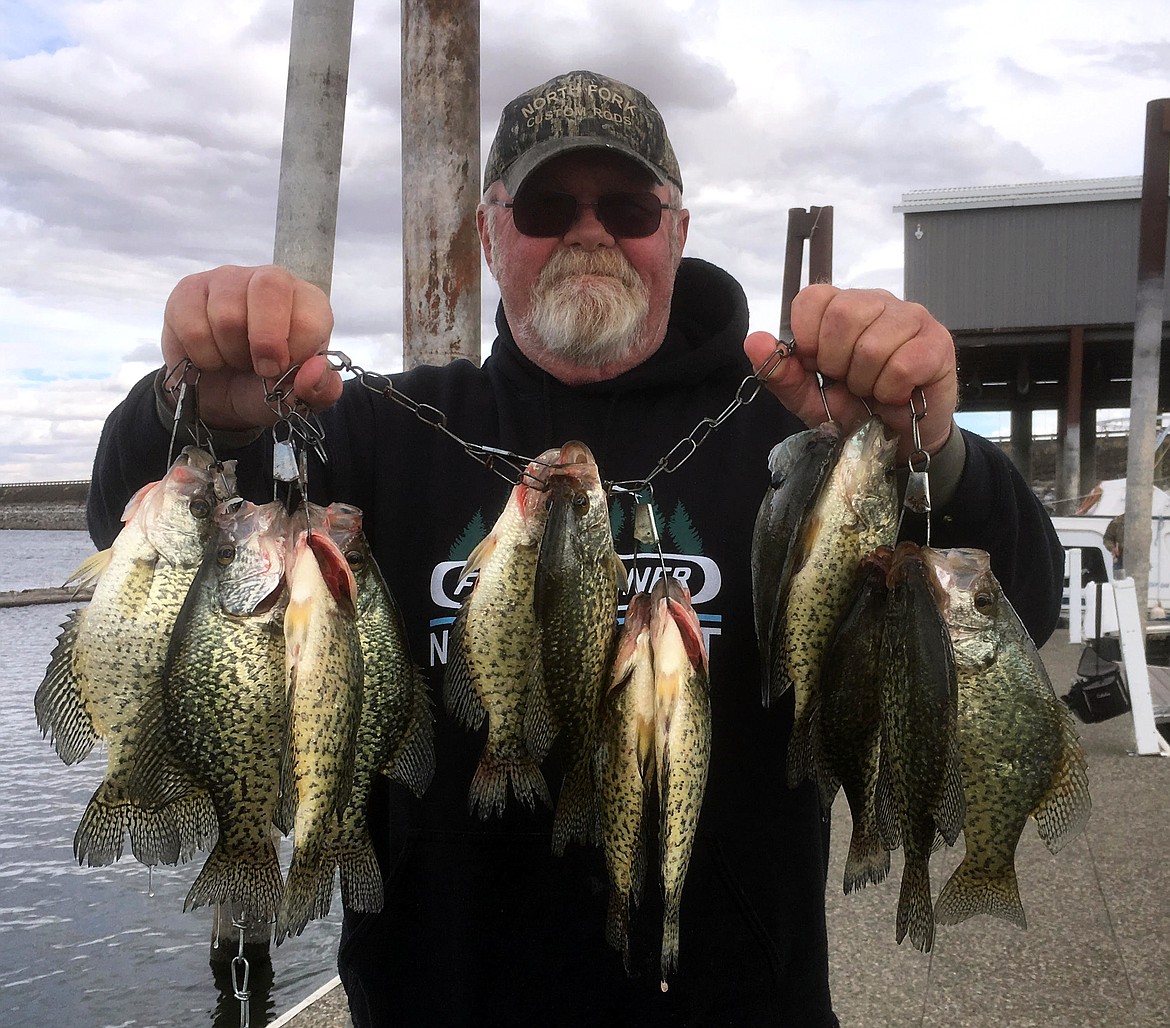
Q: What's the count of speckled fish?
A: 13